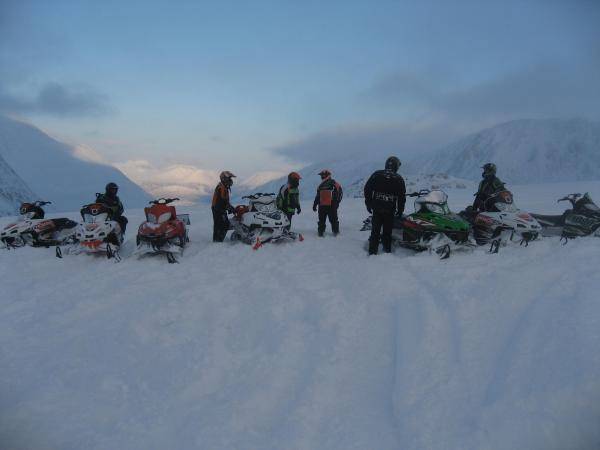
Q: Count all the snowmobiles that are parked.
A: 7